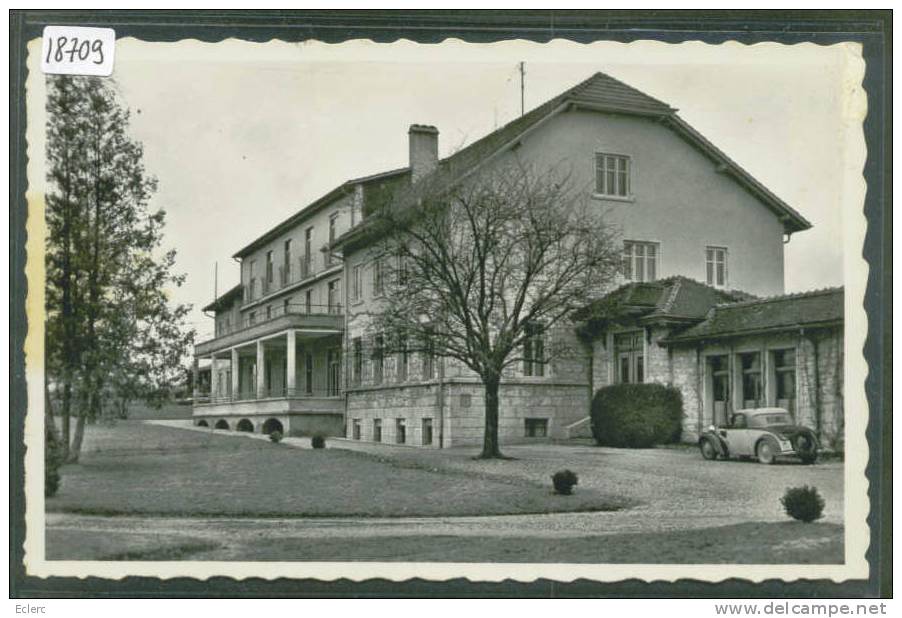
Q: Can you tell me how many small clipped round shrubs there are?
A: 4